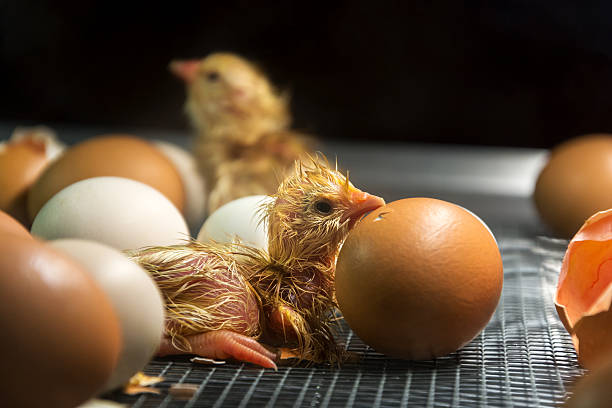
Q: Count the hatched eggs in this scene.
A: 2